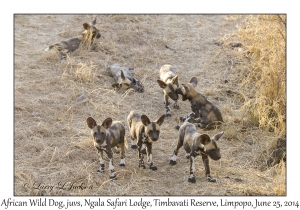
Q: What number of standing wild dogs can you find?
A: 4